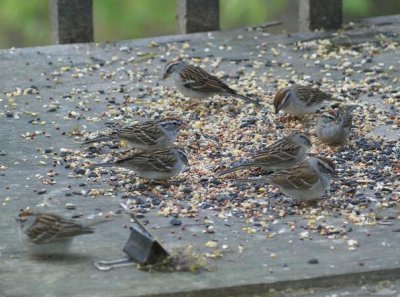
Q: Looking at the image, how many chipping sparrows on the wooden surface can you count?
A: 8